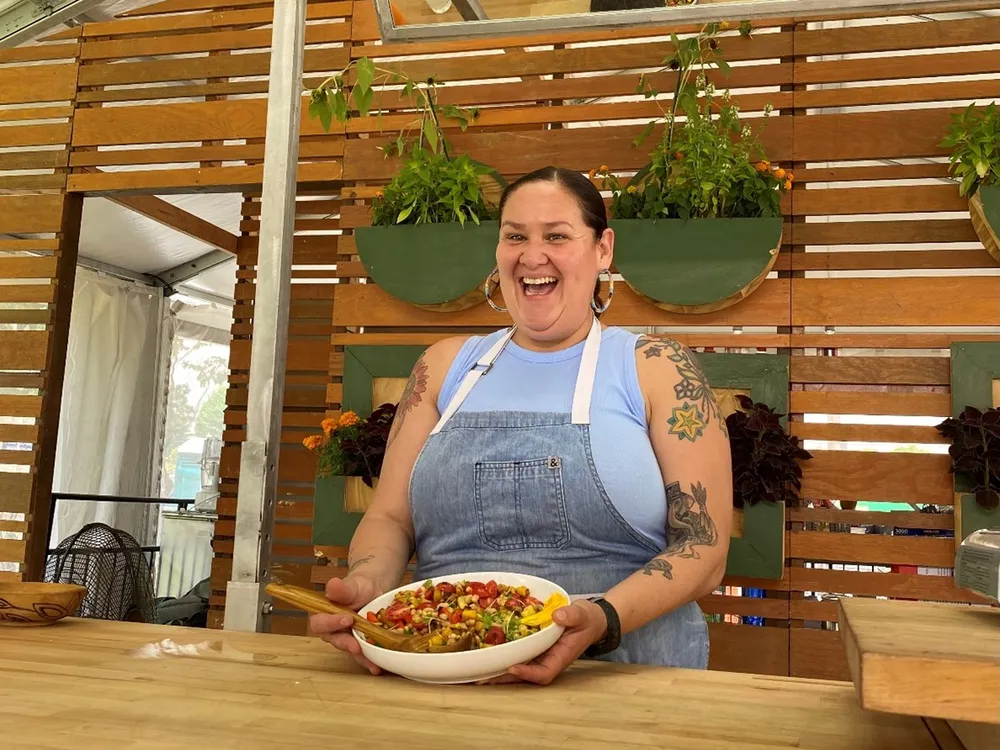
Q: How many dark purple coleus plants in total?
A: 3